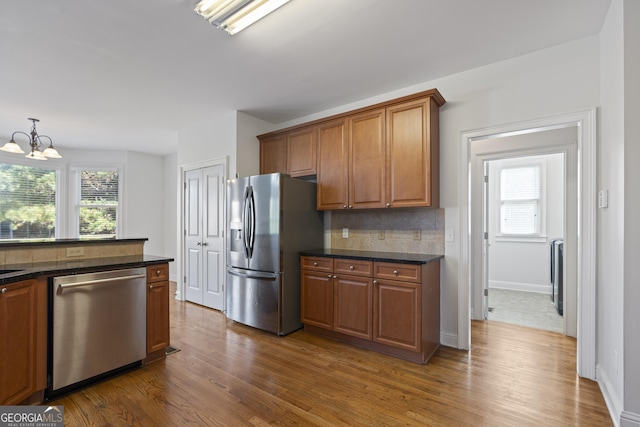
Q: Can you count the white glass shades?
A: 3